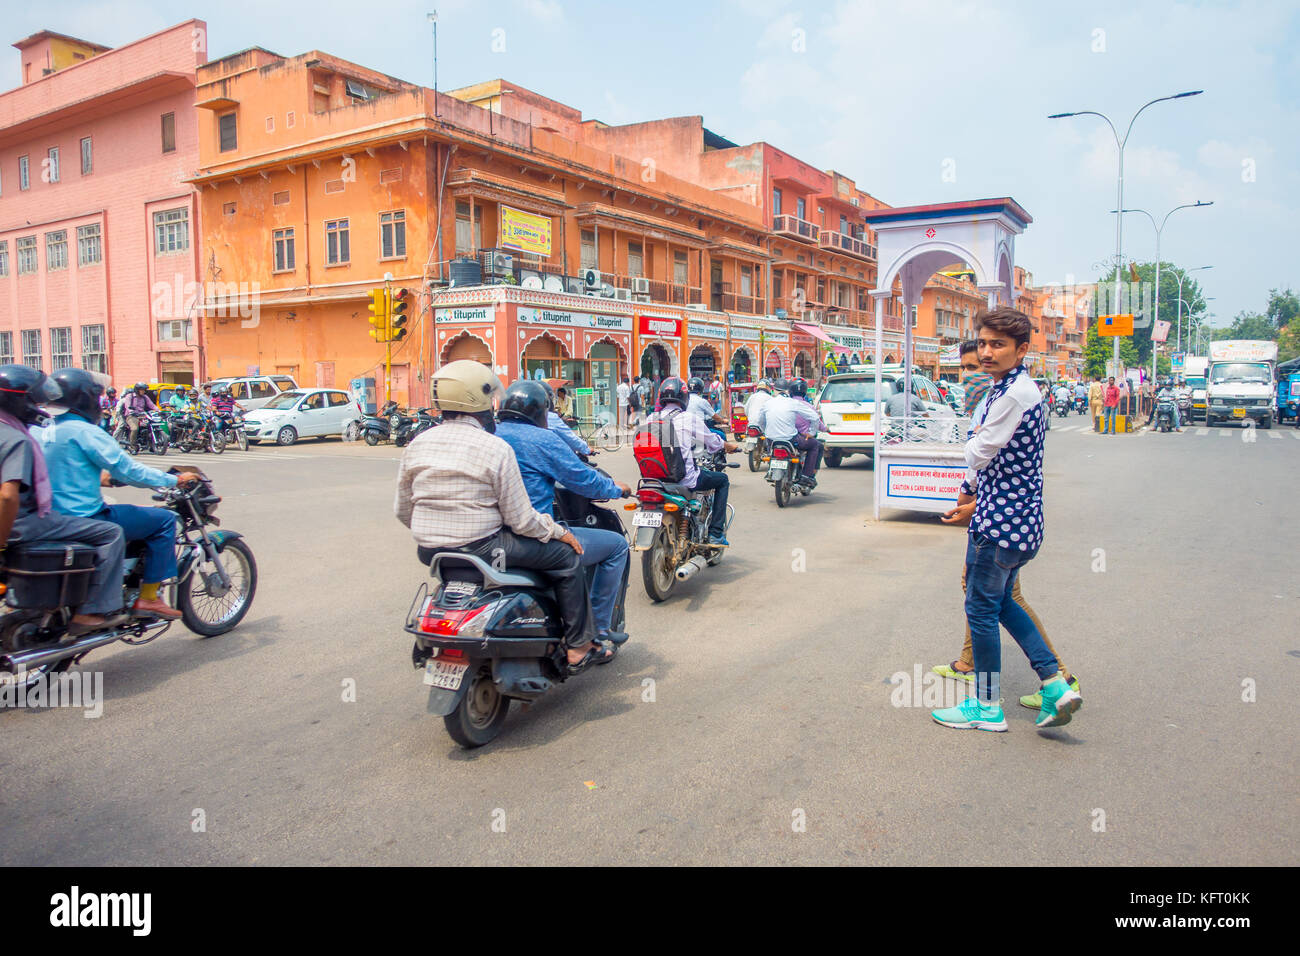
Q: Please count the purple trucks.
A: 0